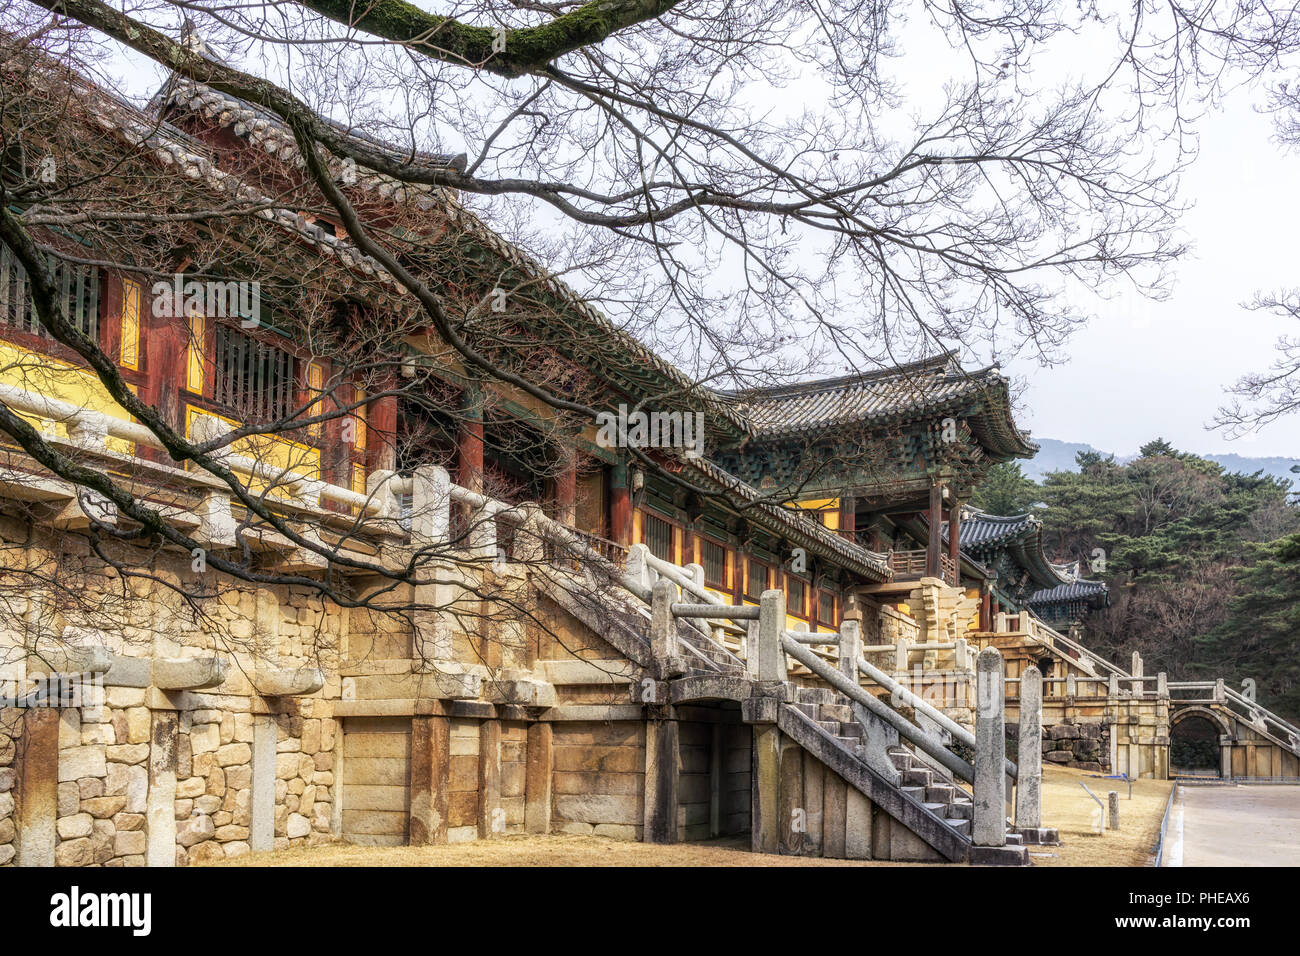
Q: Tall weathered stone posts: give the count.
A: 2